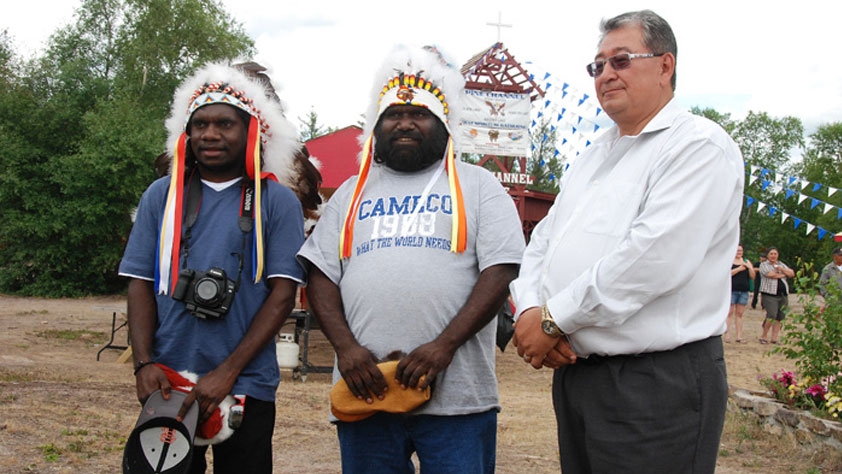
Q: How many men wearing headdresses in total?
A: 2